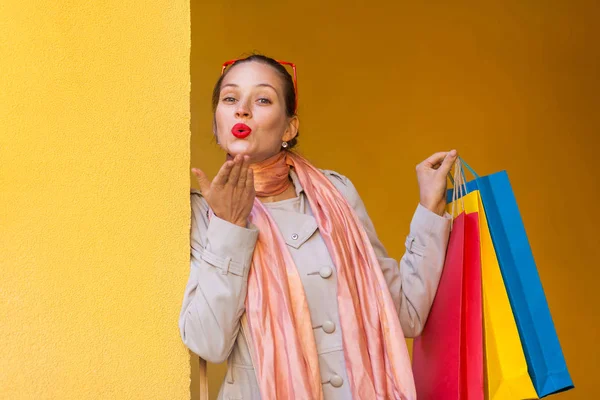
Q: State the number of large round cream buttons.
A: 3